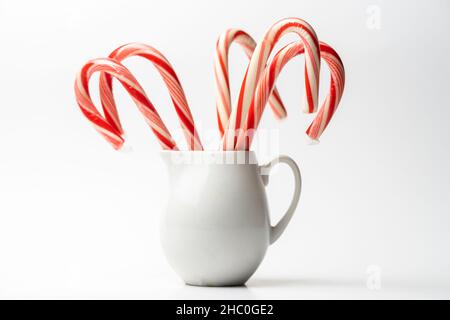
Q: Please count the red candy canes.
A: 5